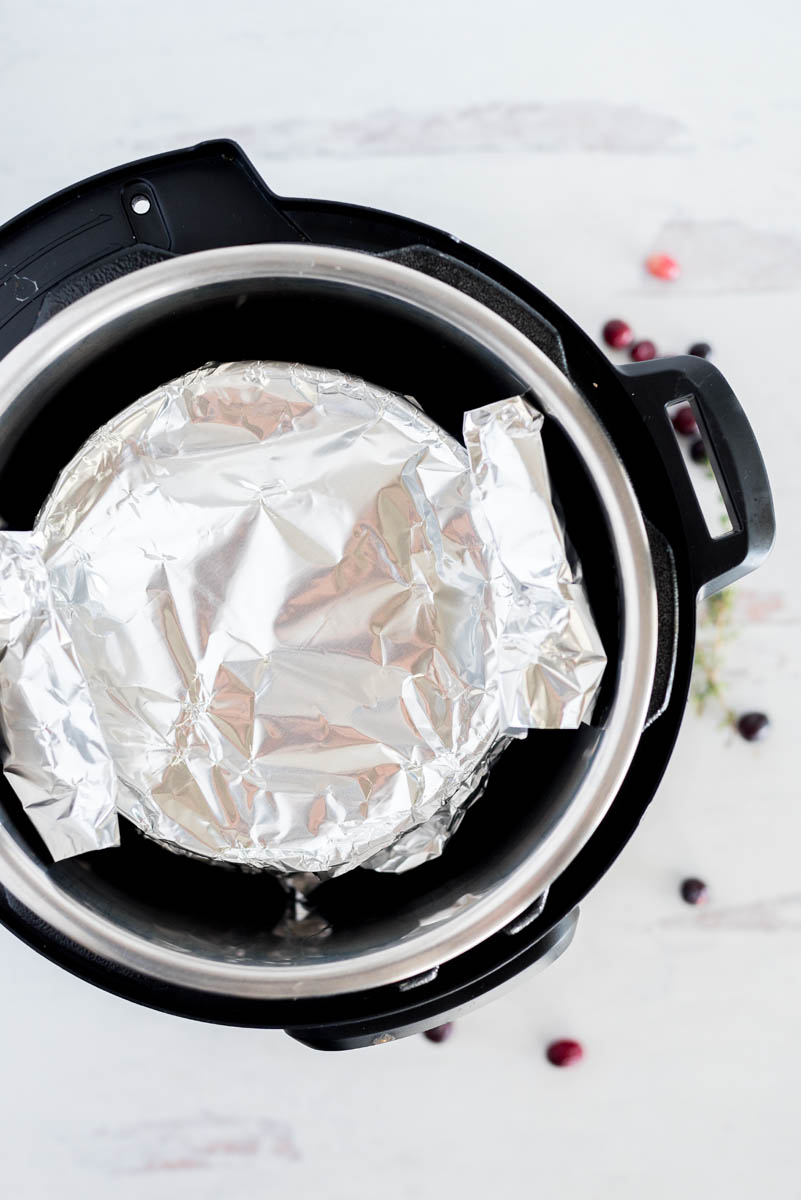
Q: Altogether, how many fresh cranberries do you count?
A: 10